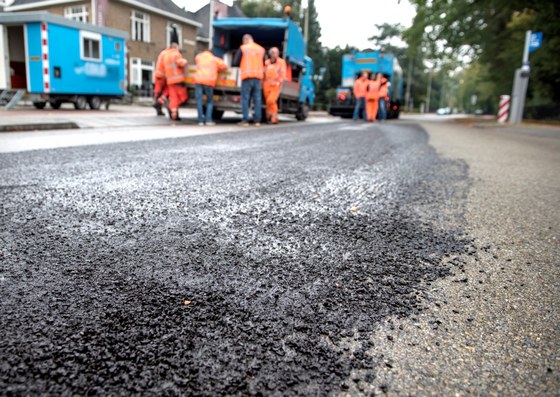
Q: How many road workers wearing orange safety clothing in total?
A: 8